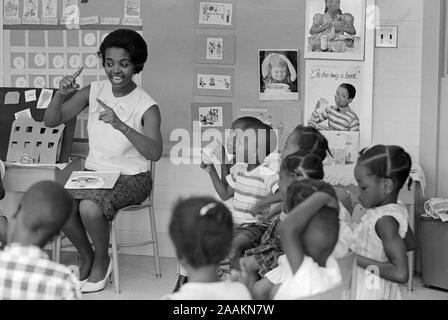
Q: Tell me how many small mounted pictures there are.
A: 4